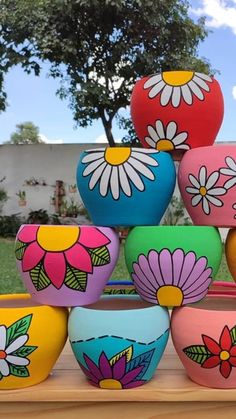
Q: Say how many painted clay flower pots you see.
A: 9